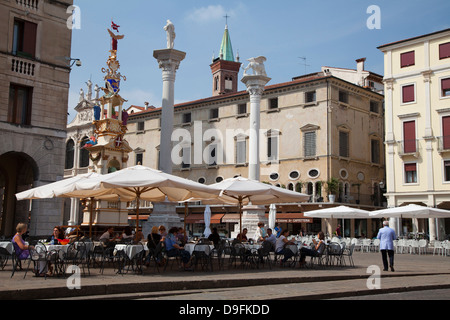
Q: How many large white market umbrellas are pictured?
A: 5